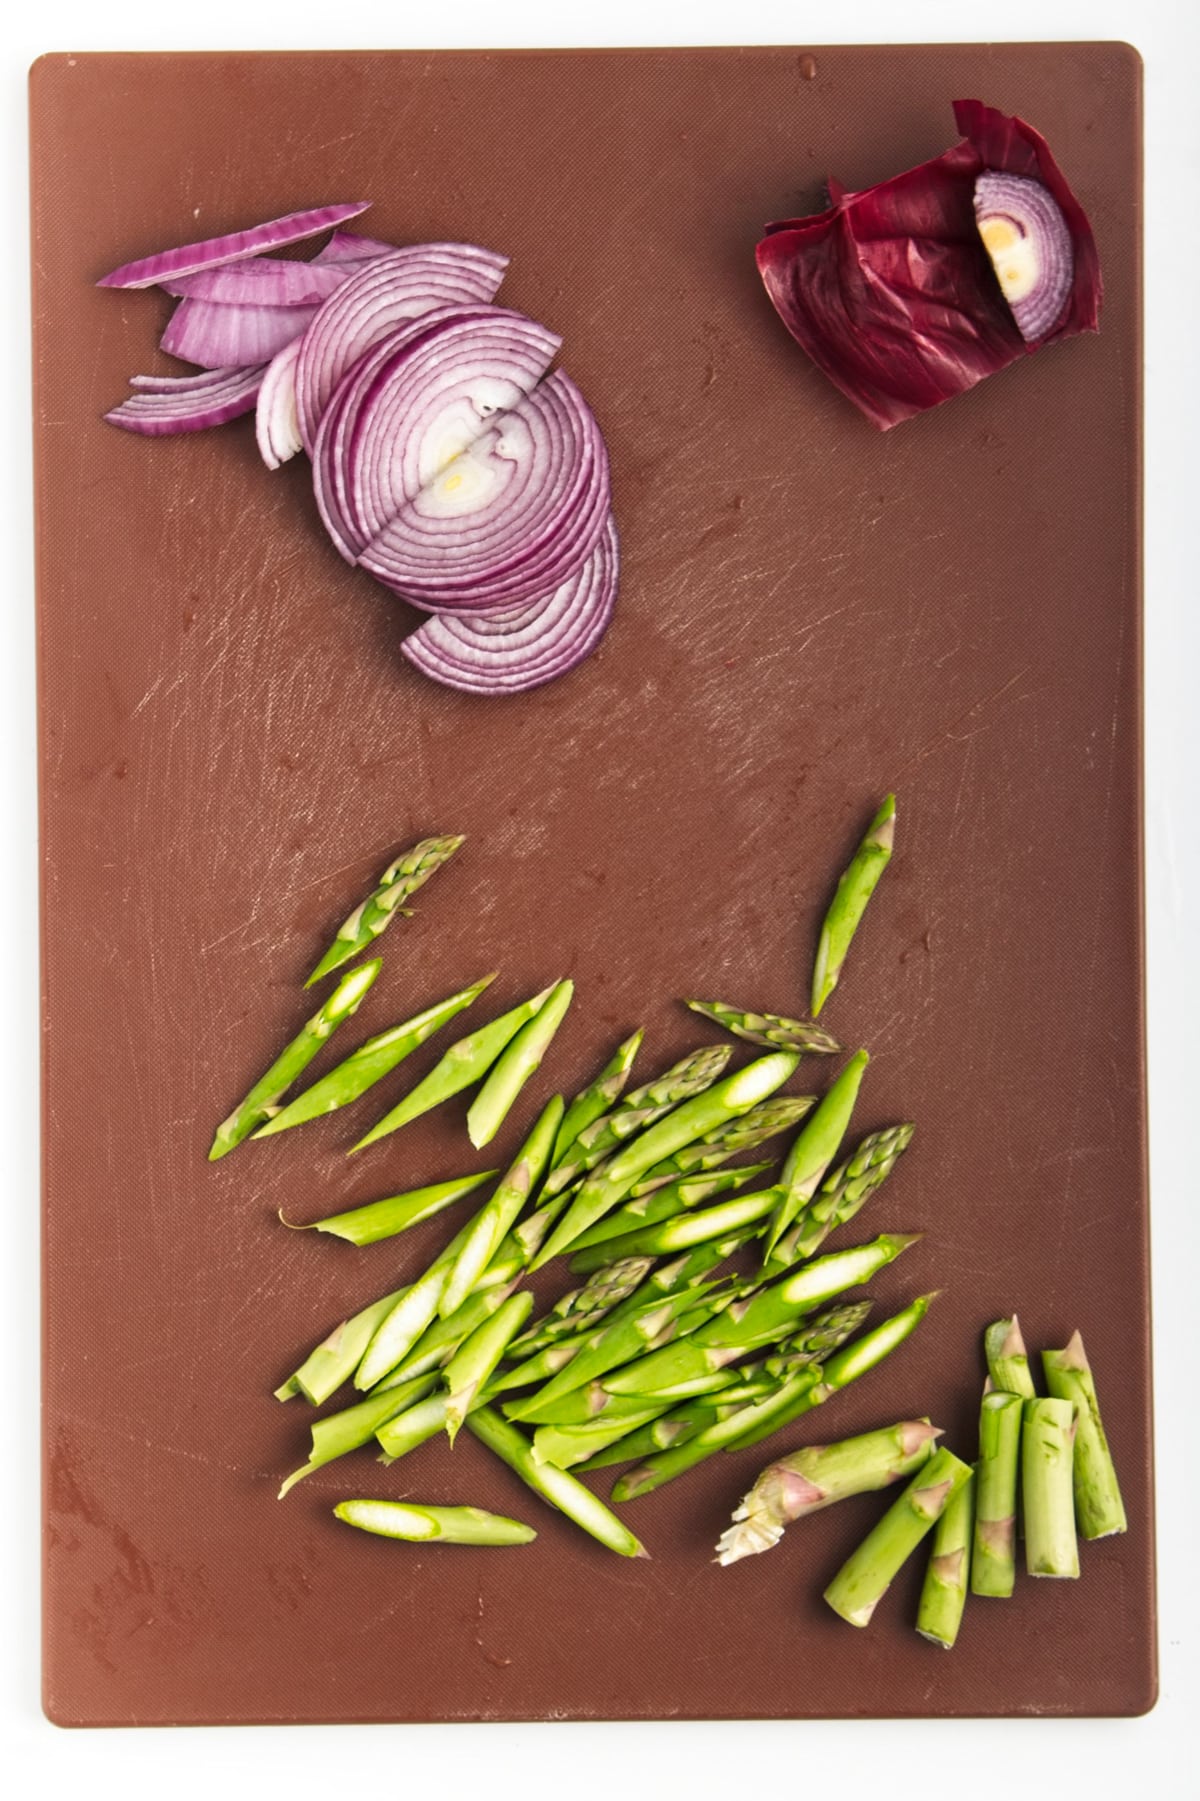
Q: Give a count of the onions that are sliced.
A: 1